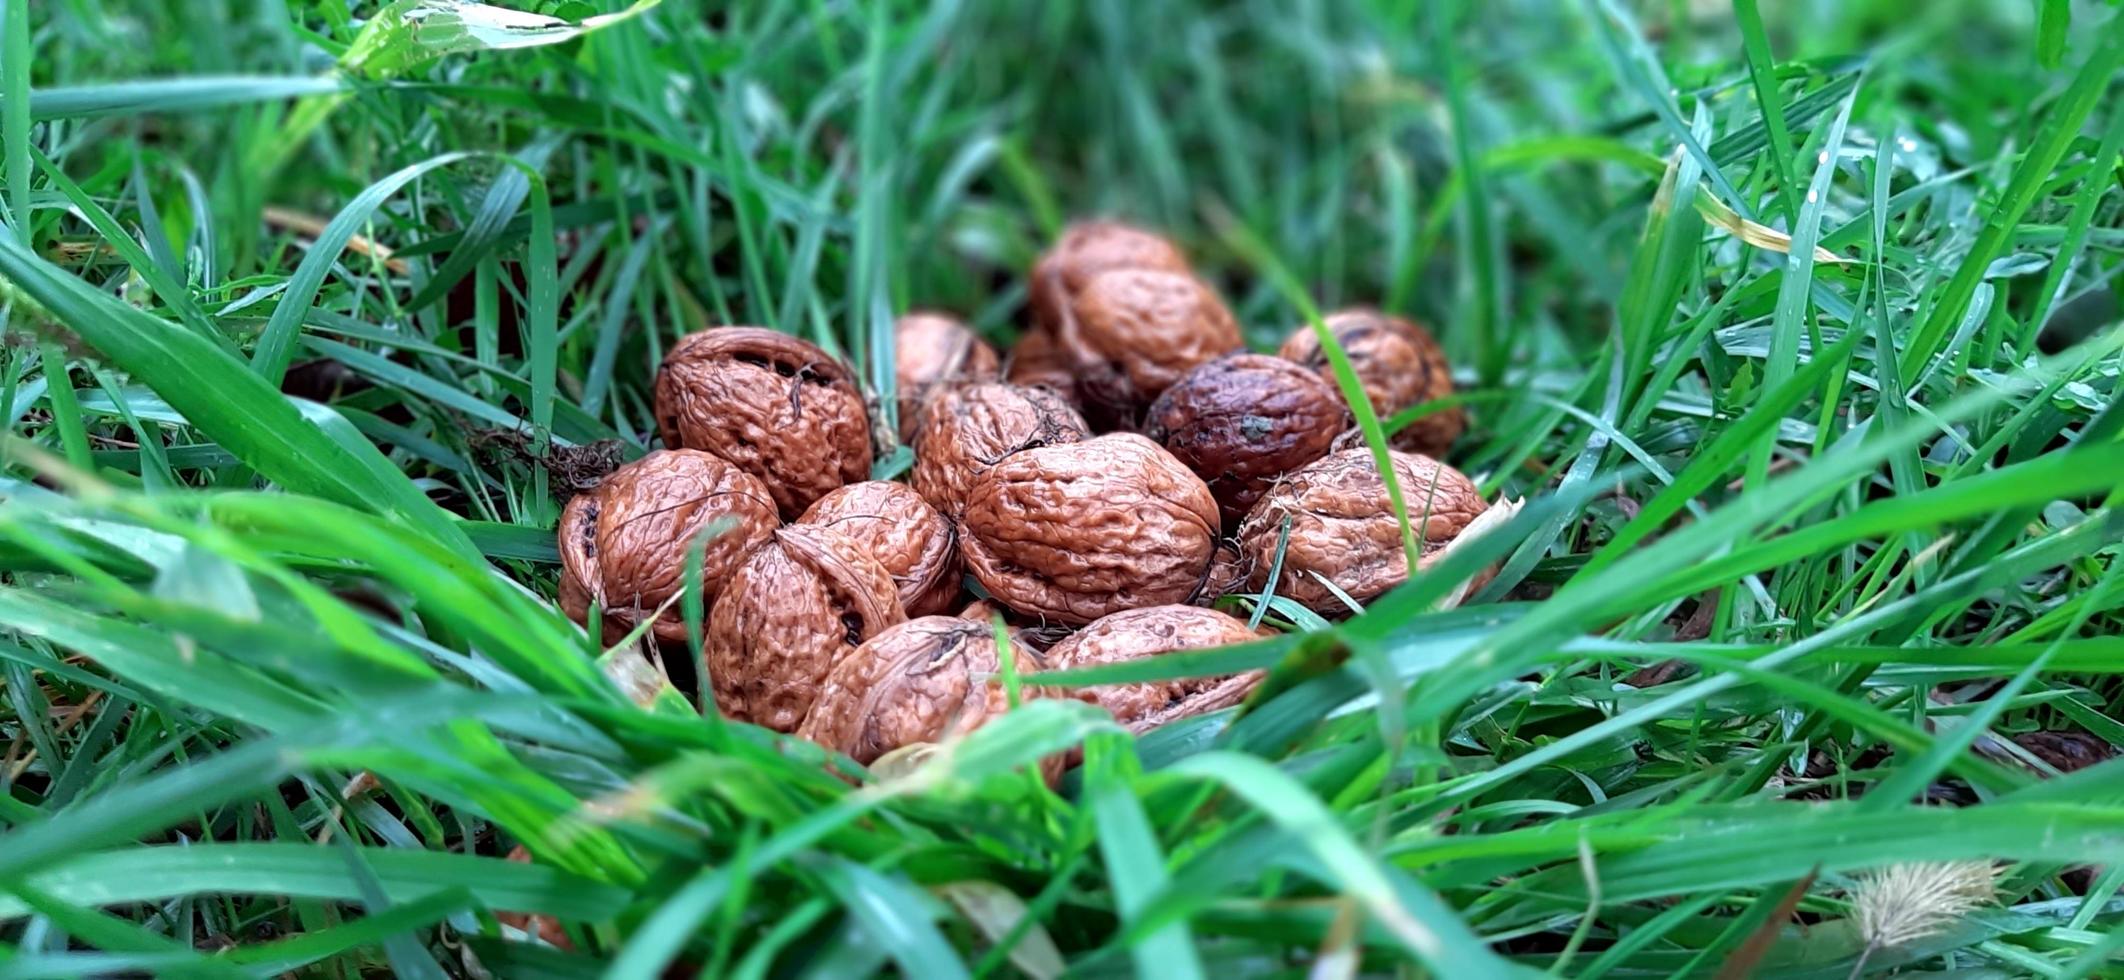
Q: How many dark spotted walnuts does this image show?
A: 1